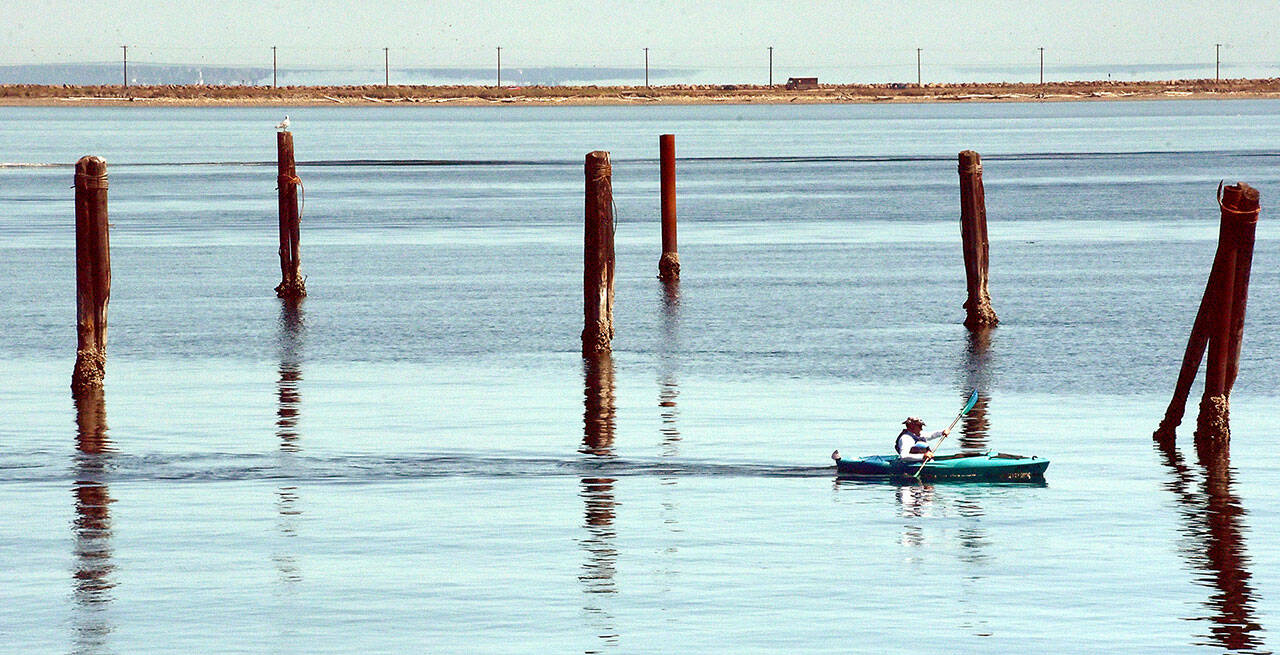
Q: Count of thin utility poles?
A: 9